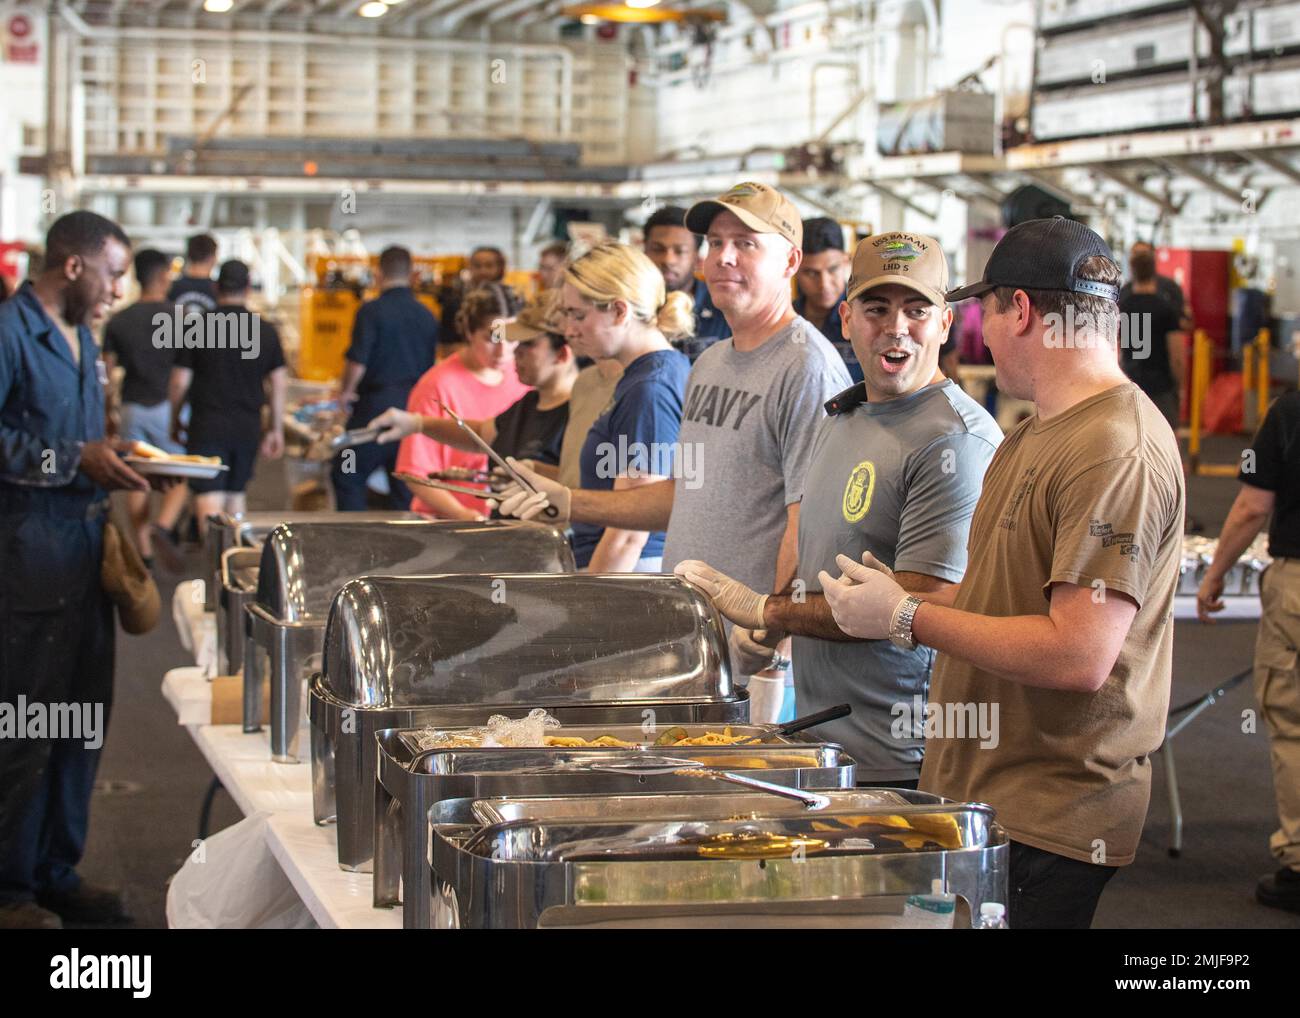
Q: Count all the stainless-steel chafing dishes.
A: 6